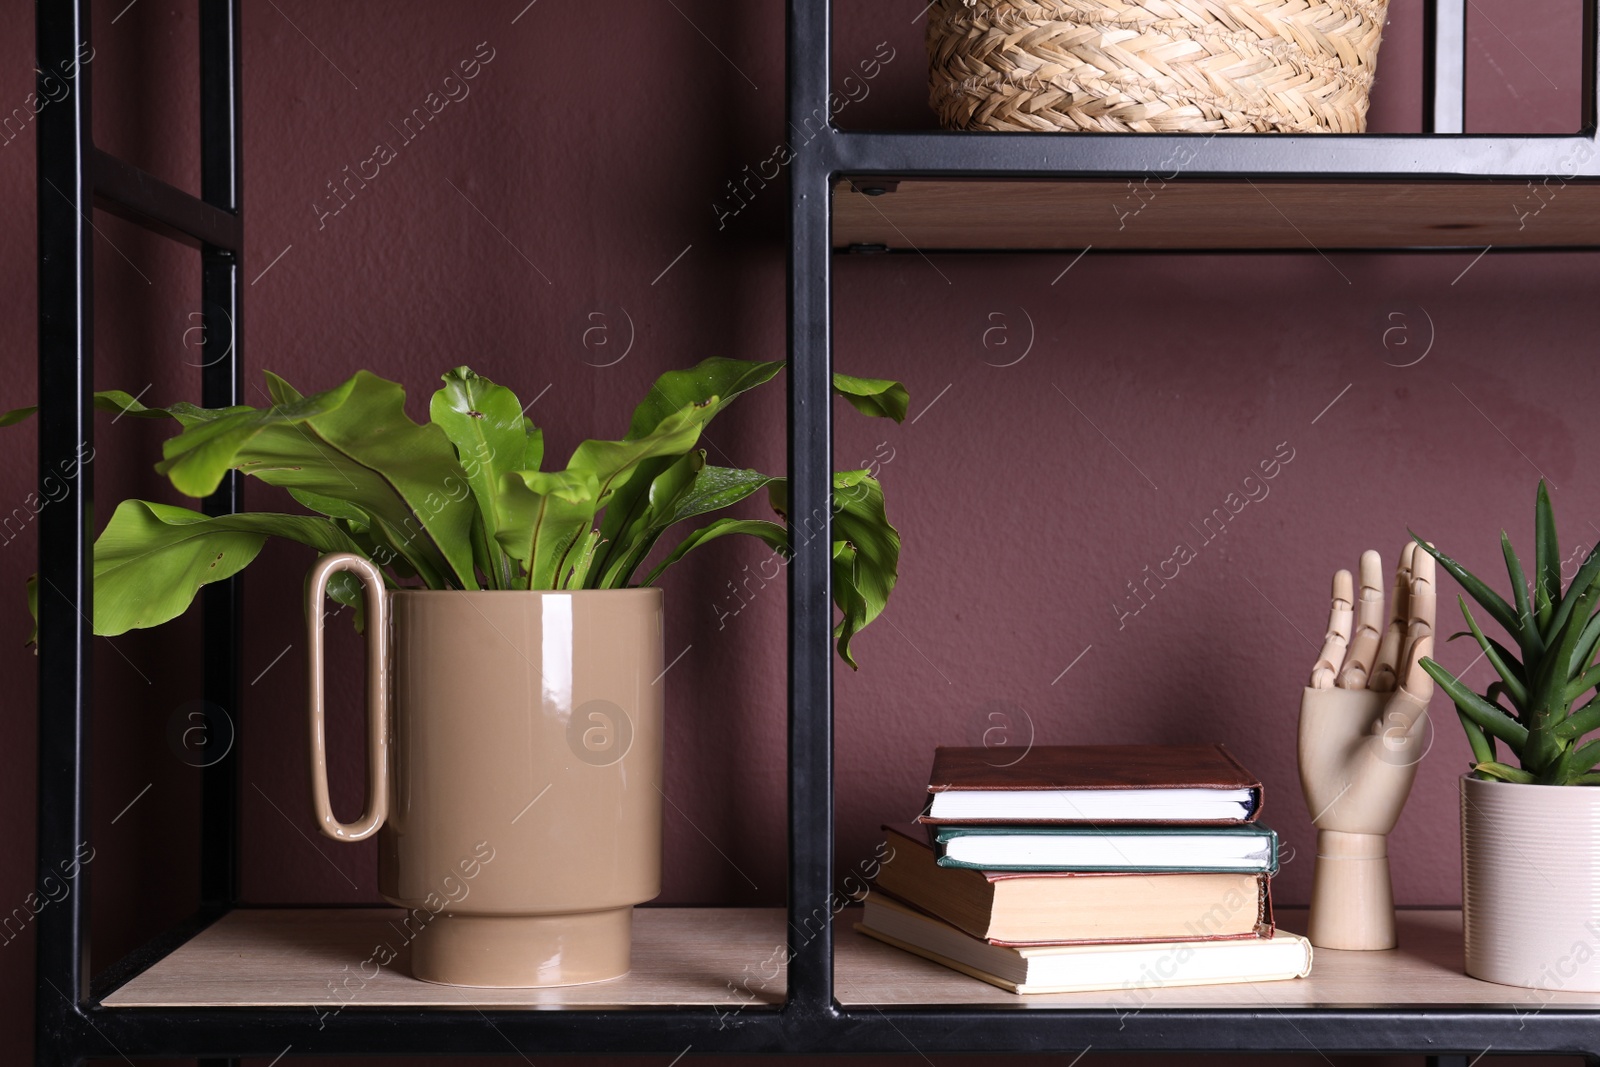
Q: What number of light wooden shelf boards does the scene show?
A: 2